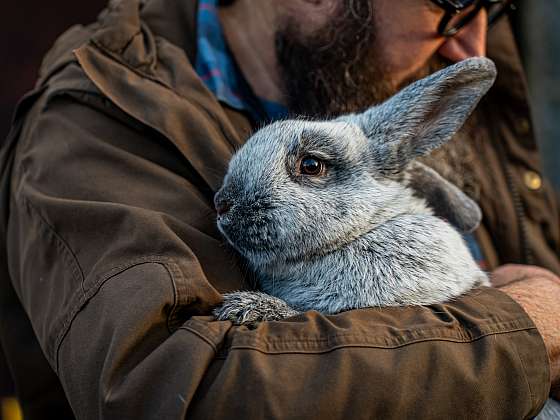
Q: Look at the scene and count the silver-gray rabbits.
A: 1